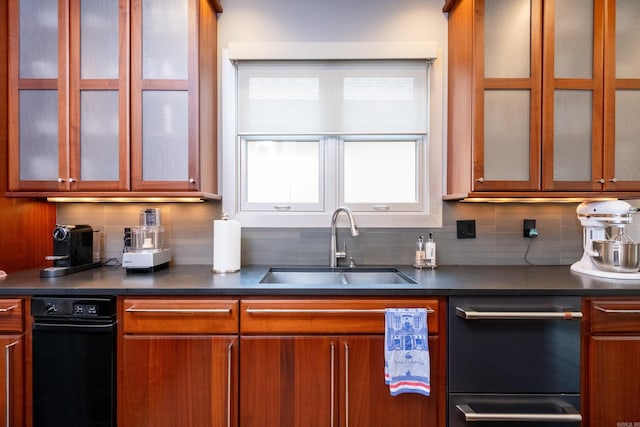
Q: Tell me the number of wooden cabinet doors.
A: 11